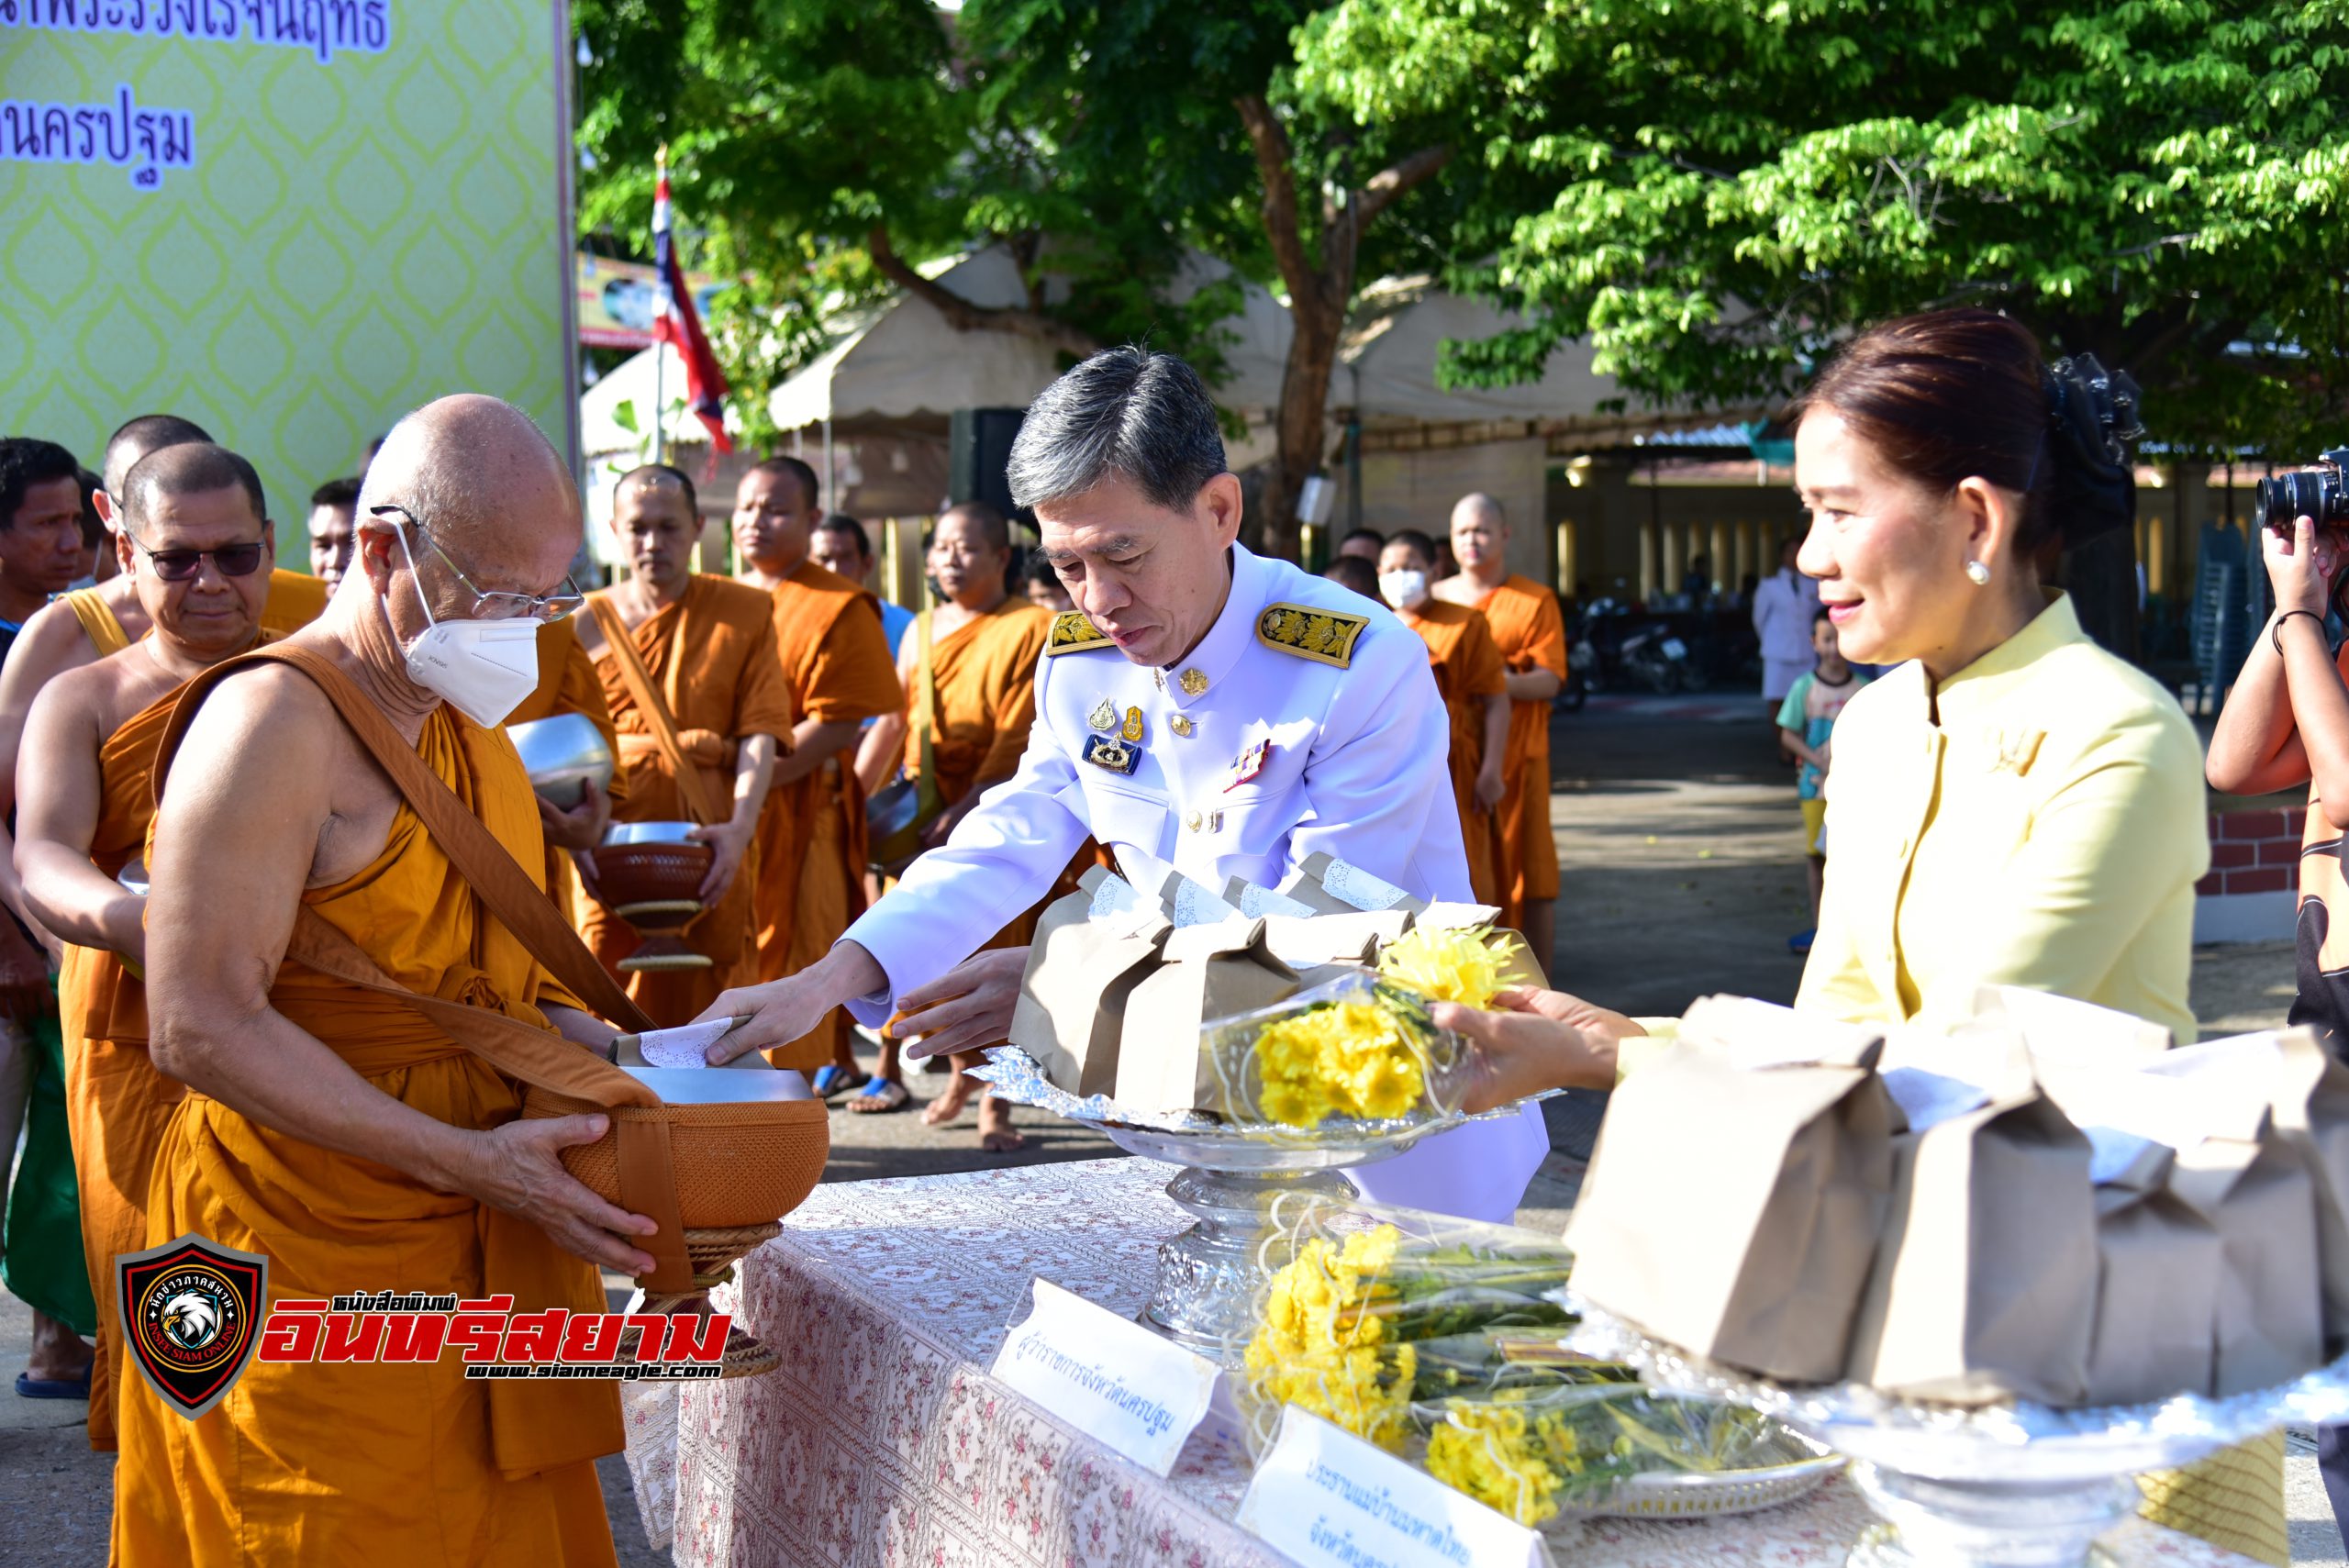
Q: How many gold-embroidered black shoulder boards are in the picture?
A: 2